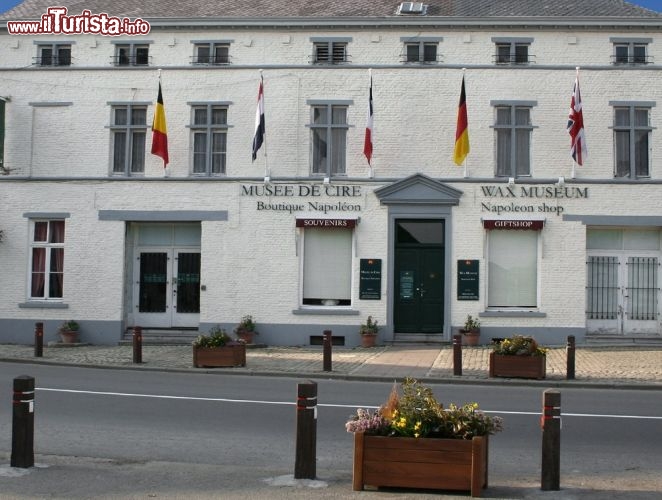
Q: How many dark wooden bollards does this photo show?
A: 8